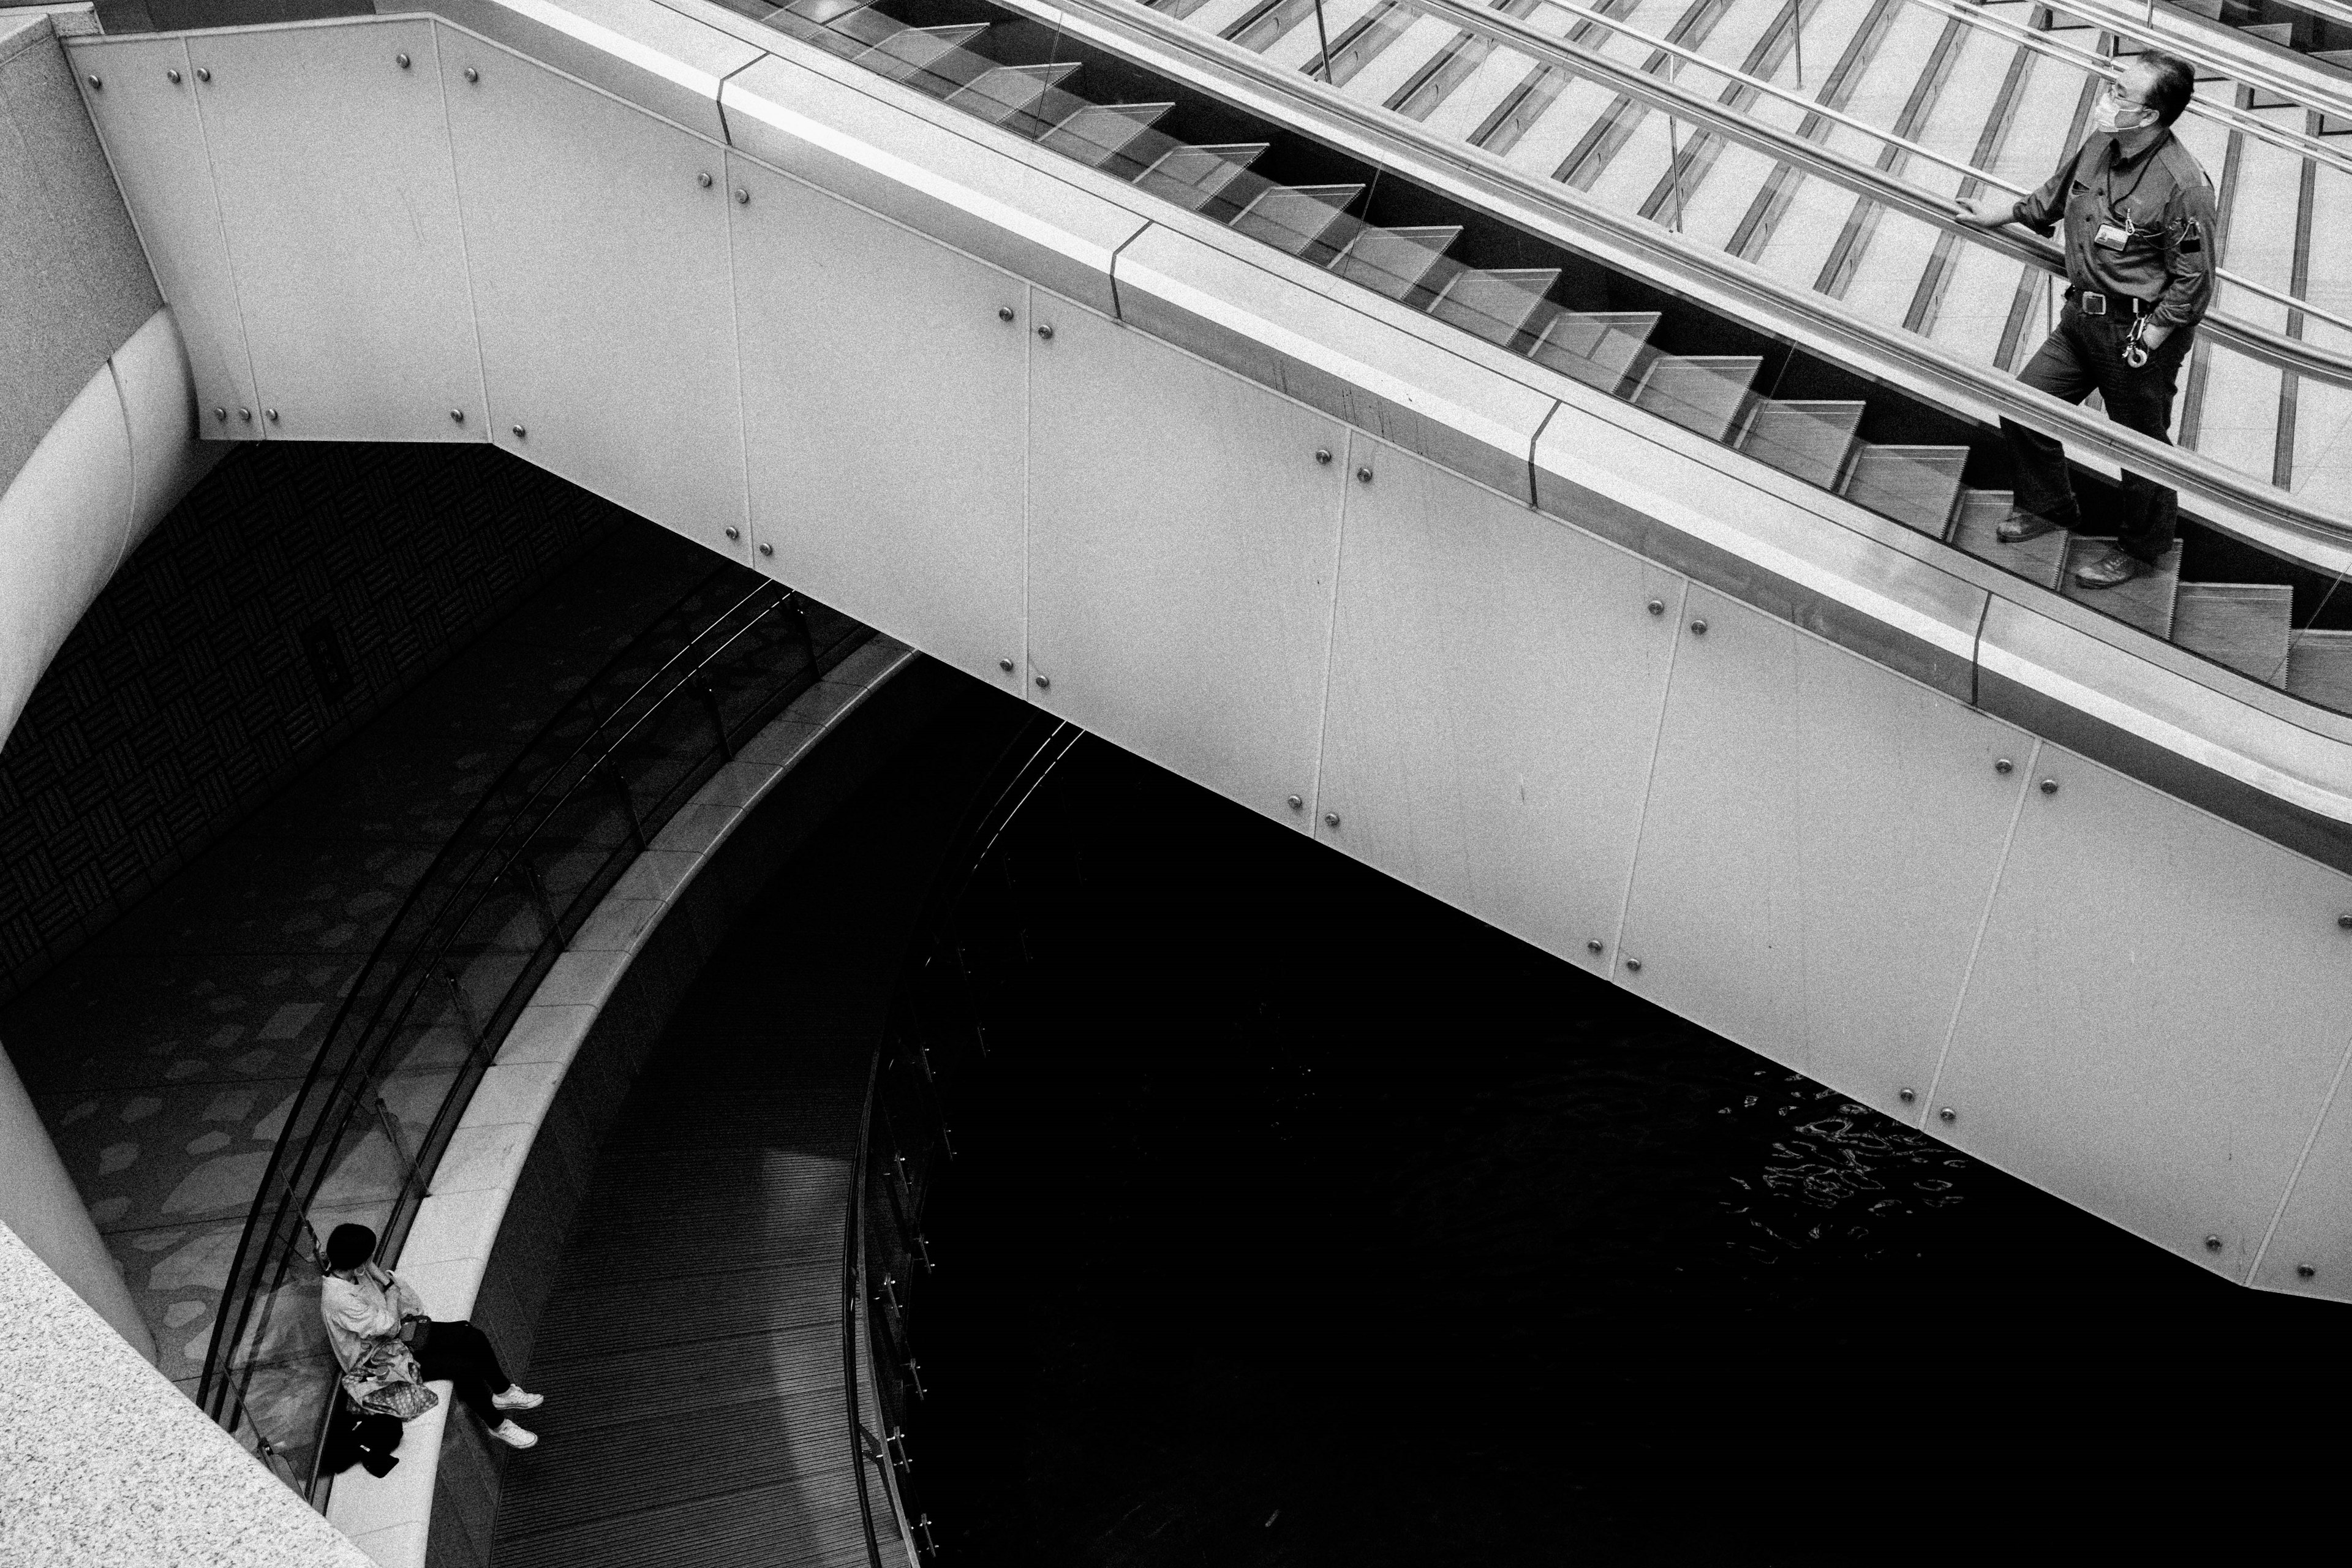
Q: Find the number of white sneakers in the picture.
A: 2